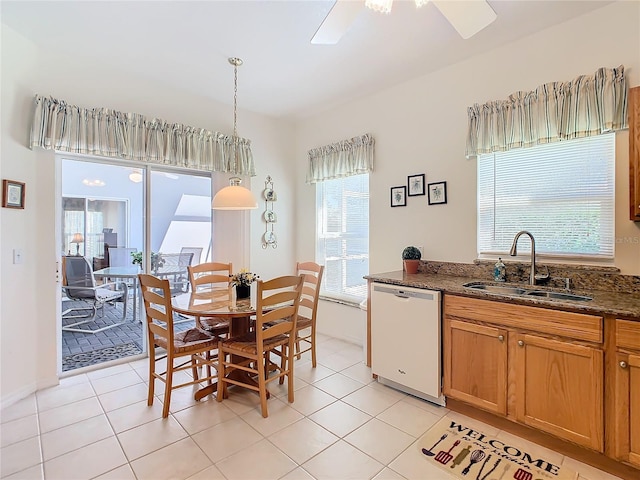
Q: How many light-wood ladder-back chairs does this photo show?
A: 4